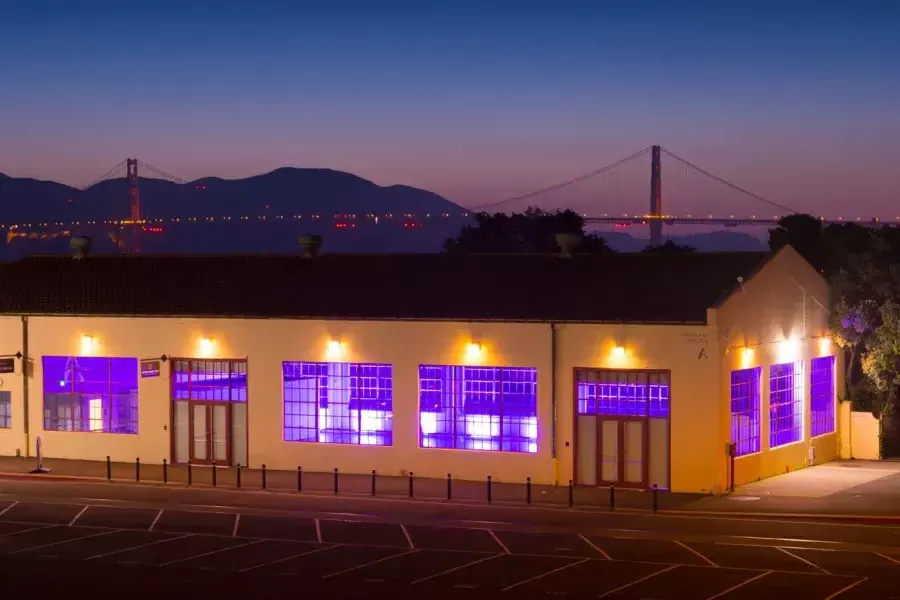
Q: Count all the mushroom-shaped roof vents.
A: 3